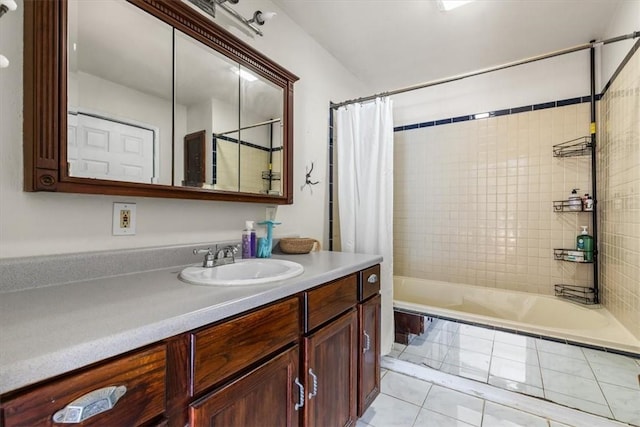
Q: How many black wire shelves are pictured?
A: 4